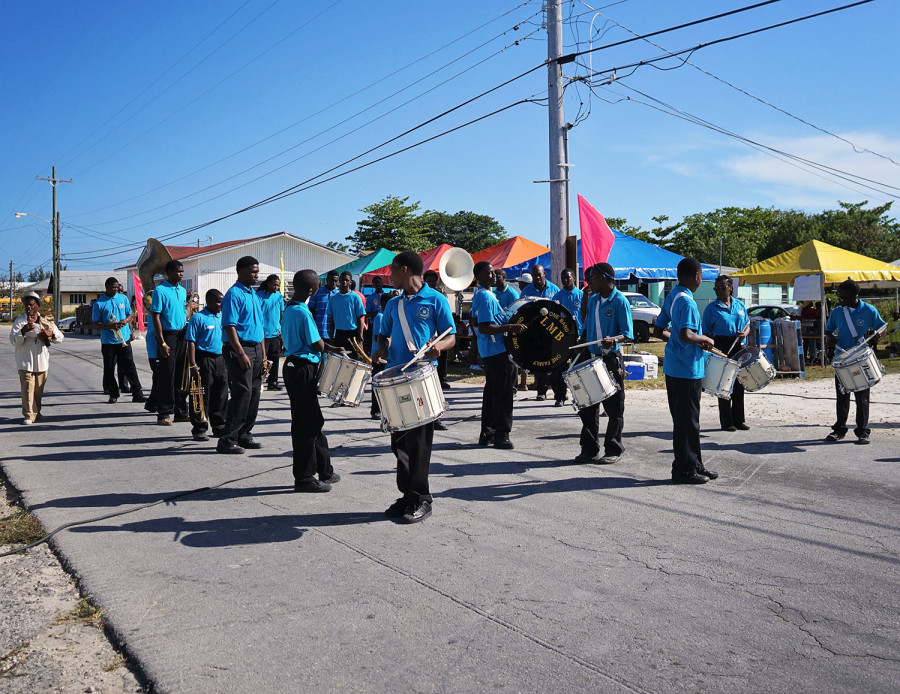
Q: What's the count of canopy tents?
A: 5